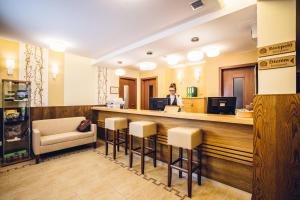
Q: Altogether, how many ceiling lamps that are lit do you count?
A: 6